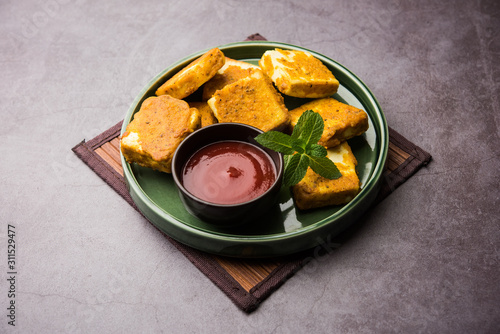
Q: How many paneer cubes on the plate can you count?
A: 8